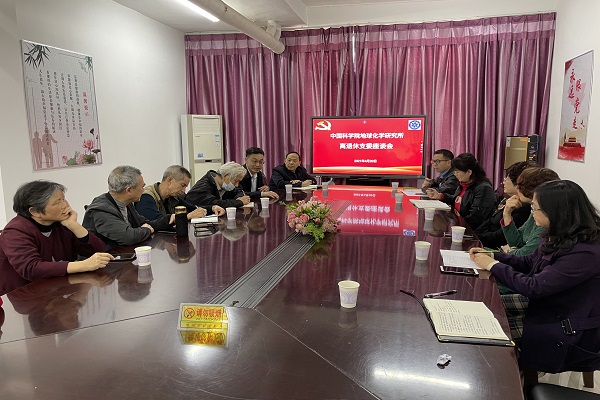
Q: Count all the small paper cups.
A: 11